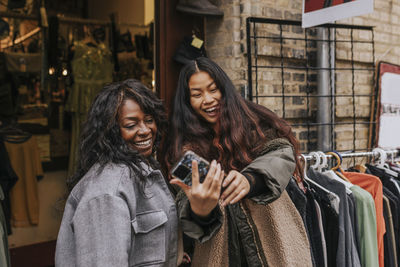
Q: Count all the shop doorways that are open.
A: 1